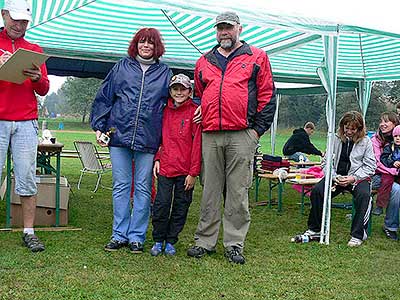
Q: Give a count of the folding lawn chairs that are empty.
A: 1